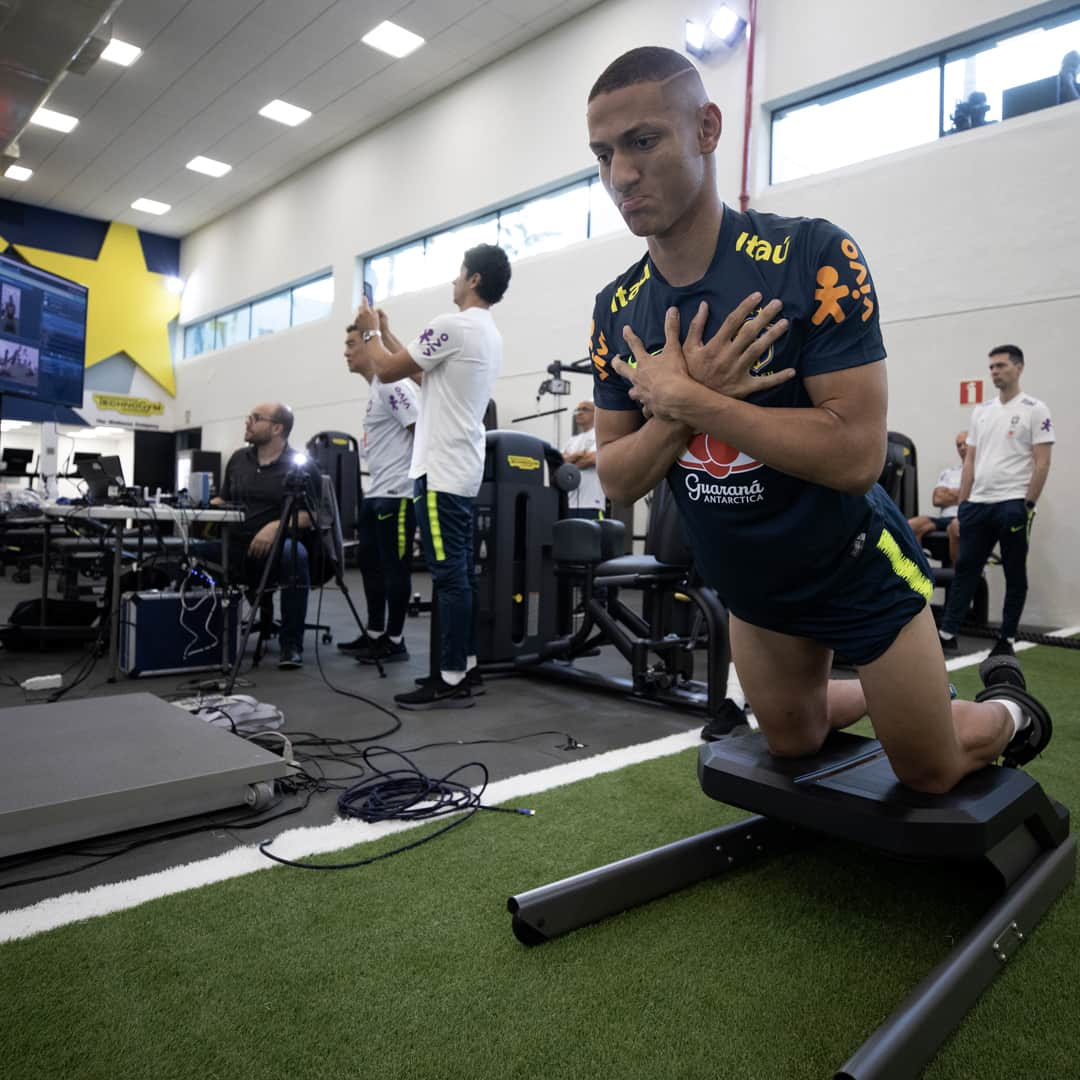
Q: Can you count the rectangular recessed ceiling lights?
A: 7